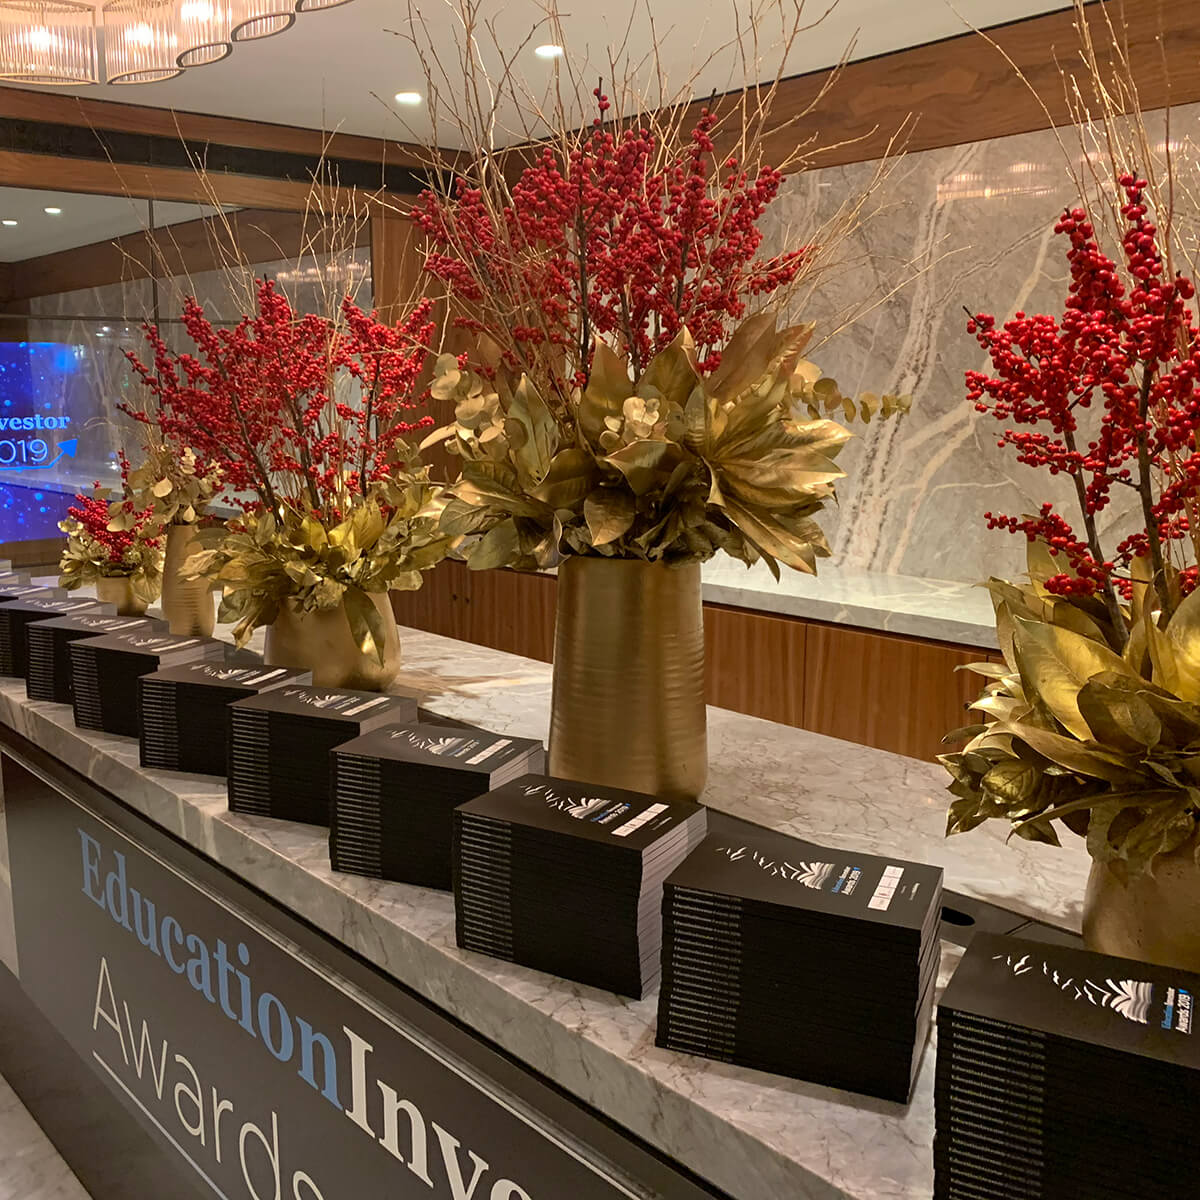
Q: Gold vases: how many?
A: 5